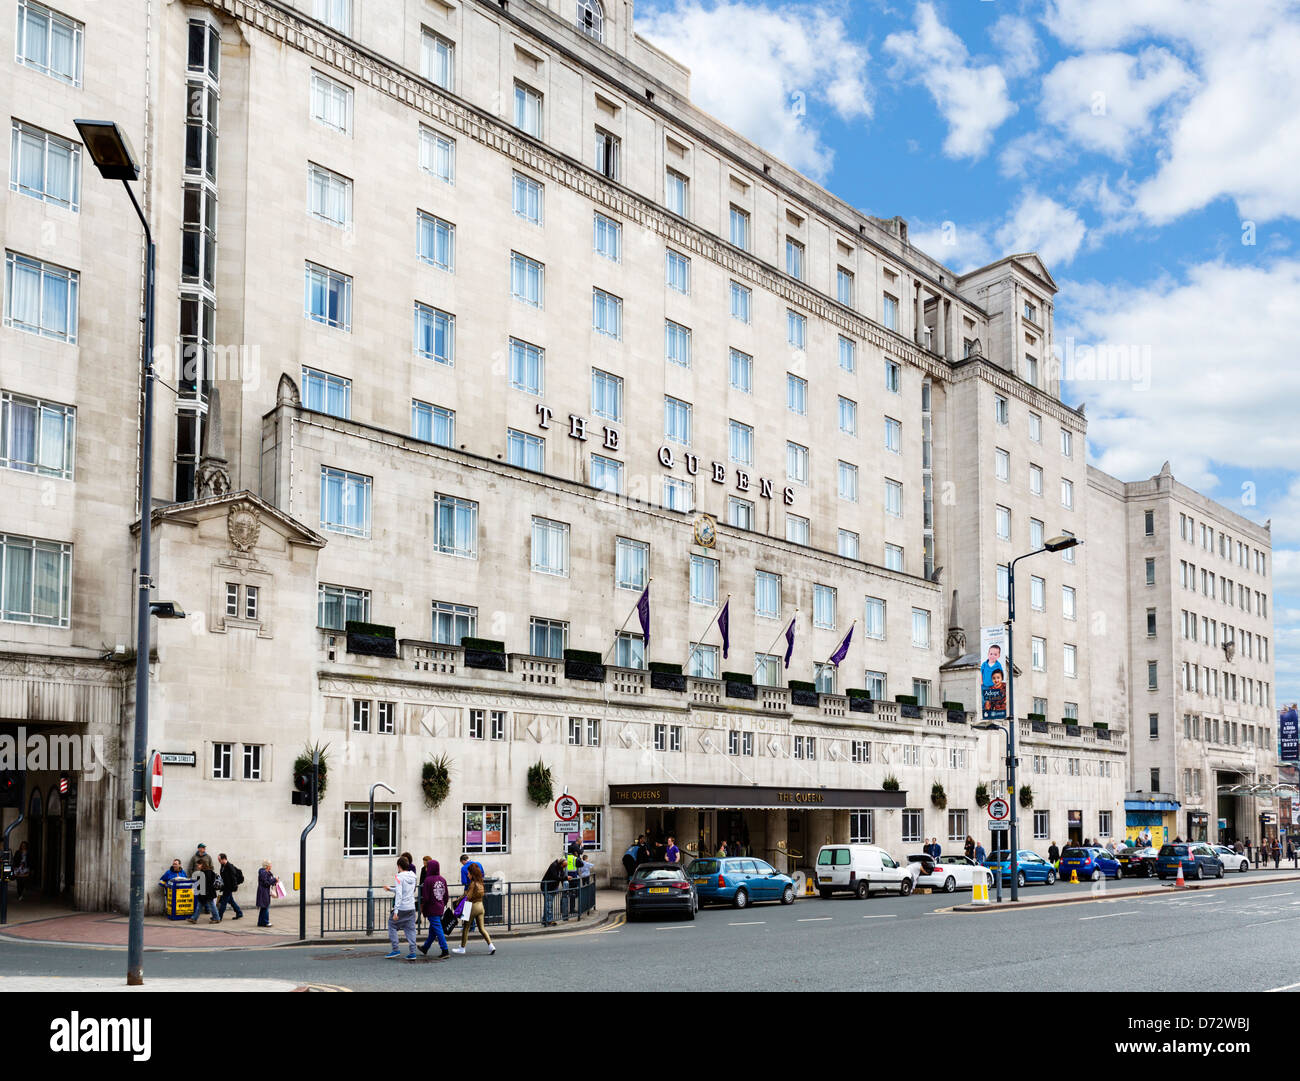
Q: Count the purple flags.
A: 4